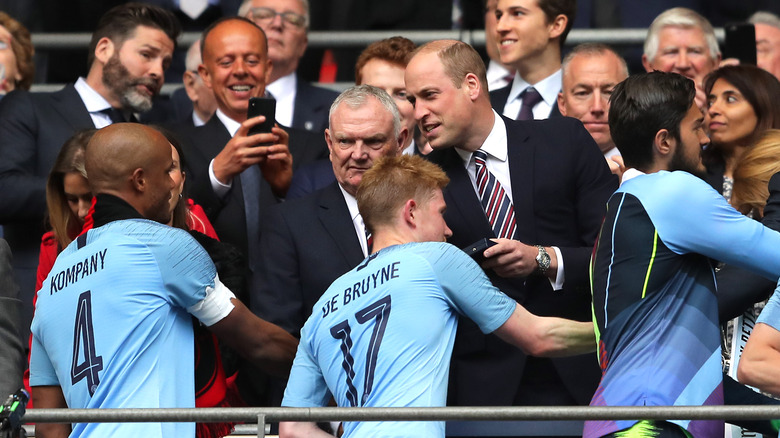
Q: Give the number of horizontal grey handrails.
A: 2